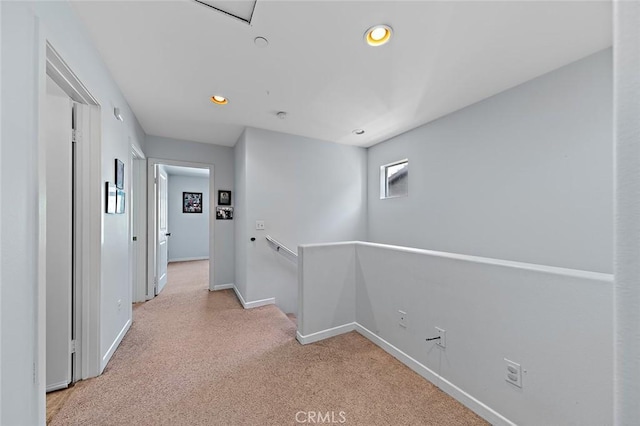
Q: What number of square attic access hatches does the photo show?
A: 1